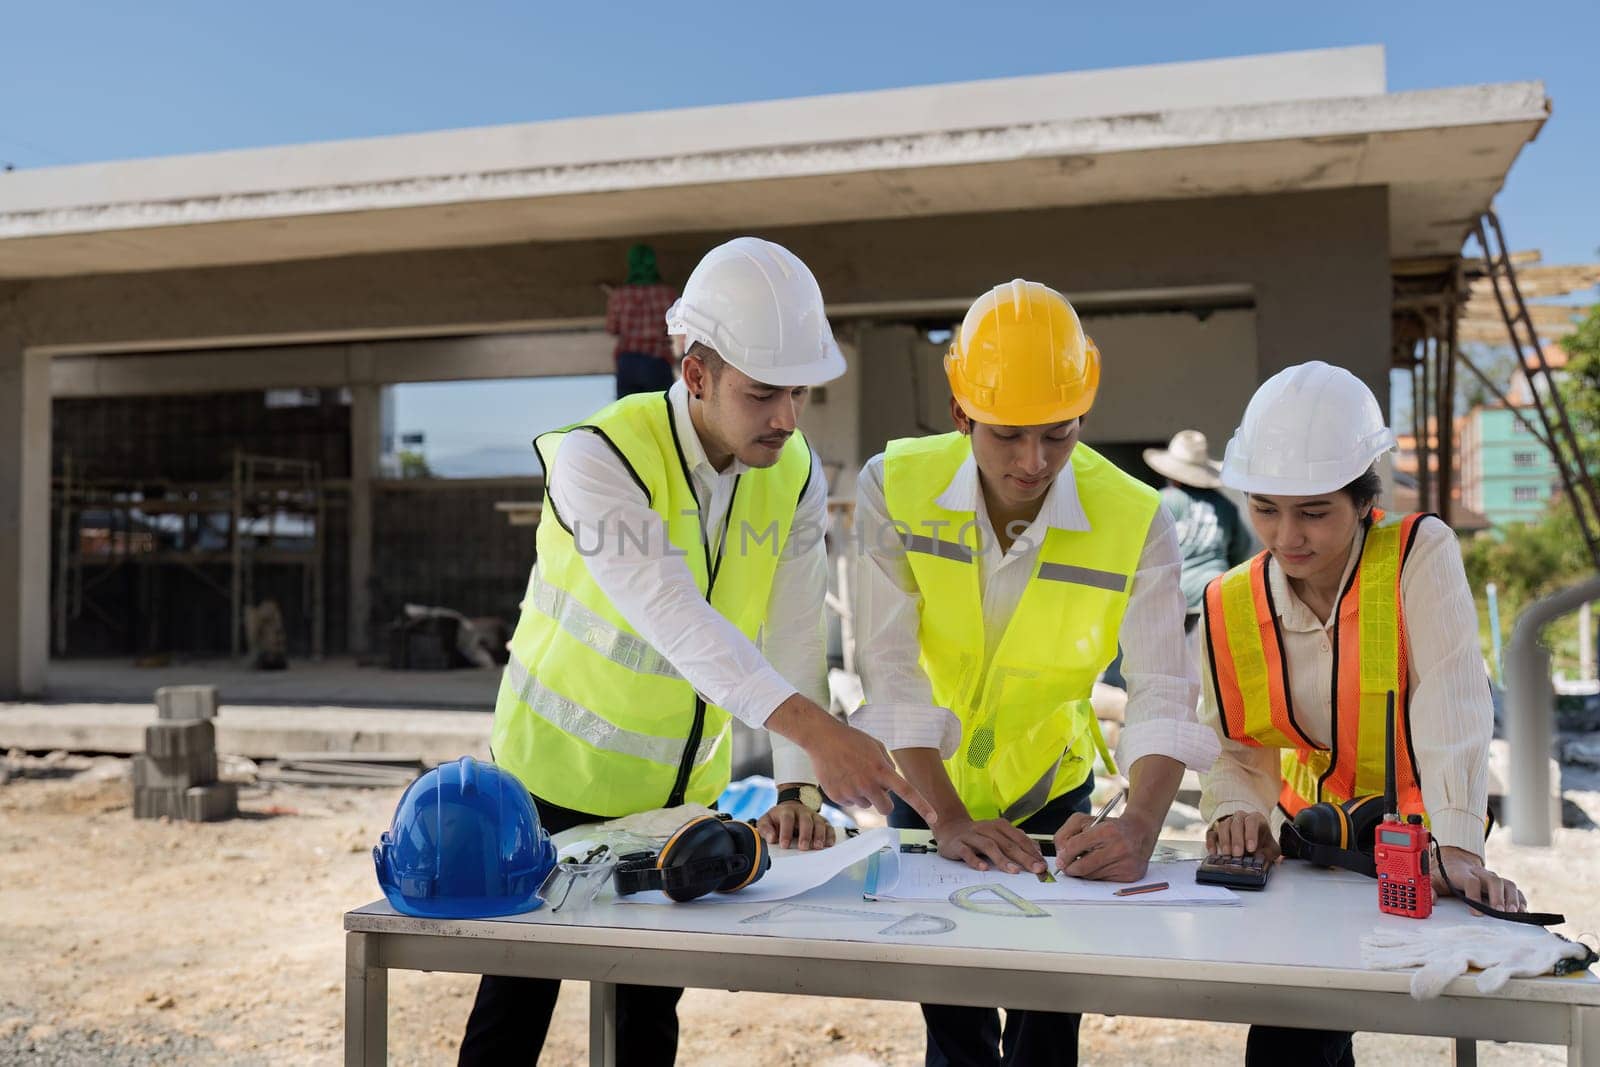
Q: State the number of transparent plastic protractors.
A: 2